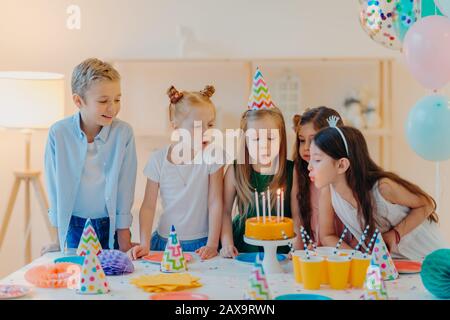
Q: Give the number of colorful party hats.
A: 7